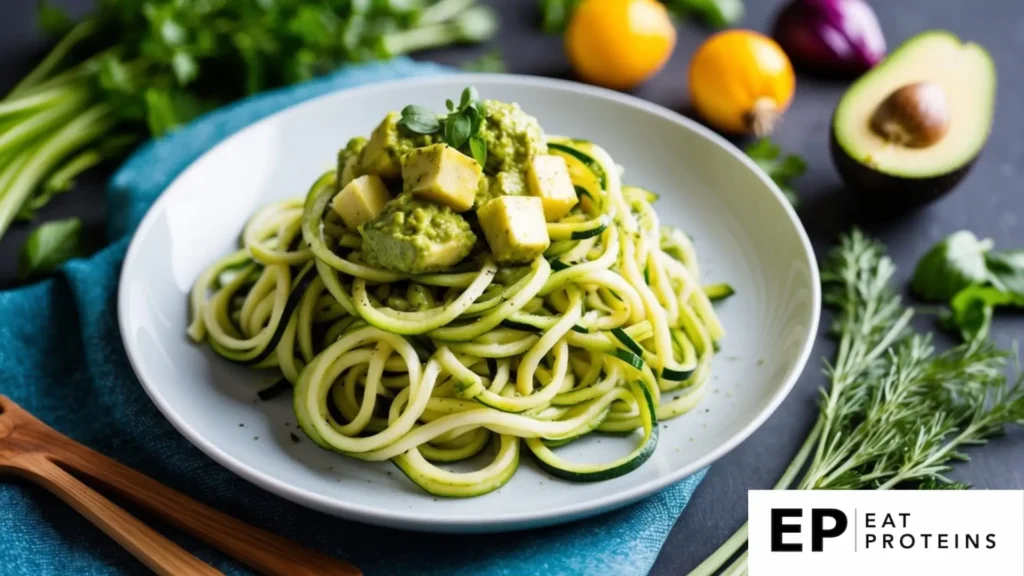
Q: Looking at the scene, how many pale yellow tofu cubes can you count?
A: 4